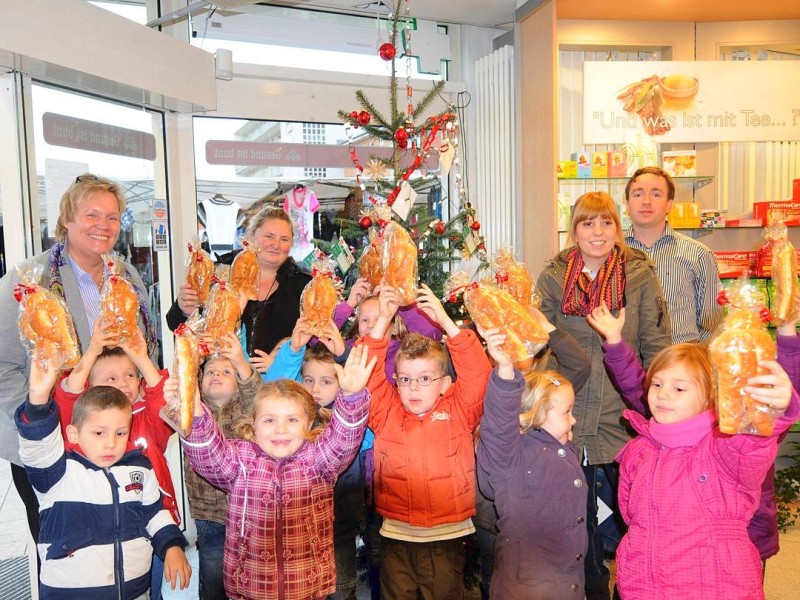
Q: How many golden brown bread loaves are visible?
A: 13